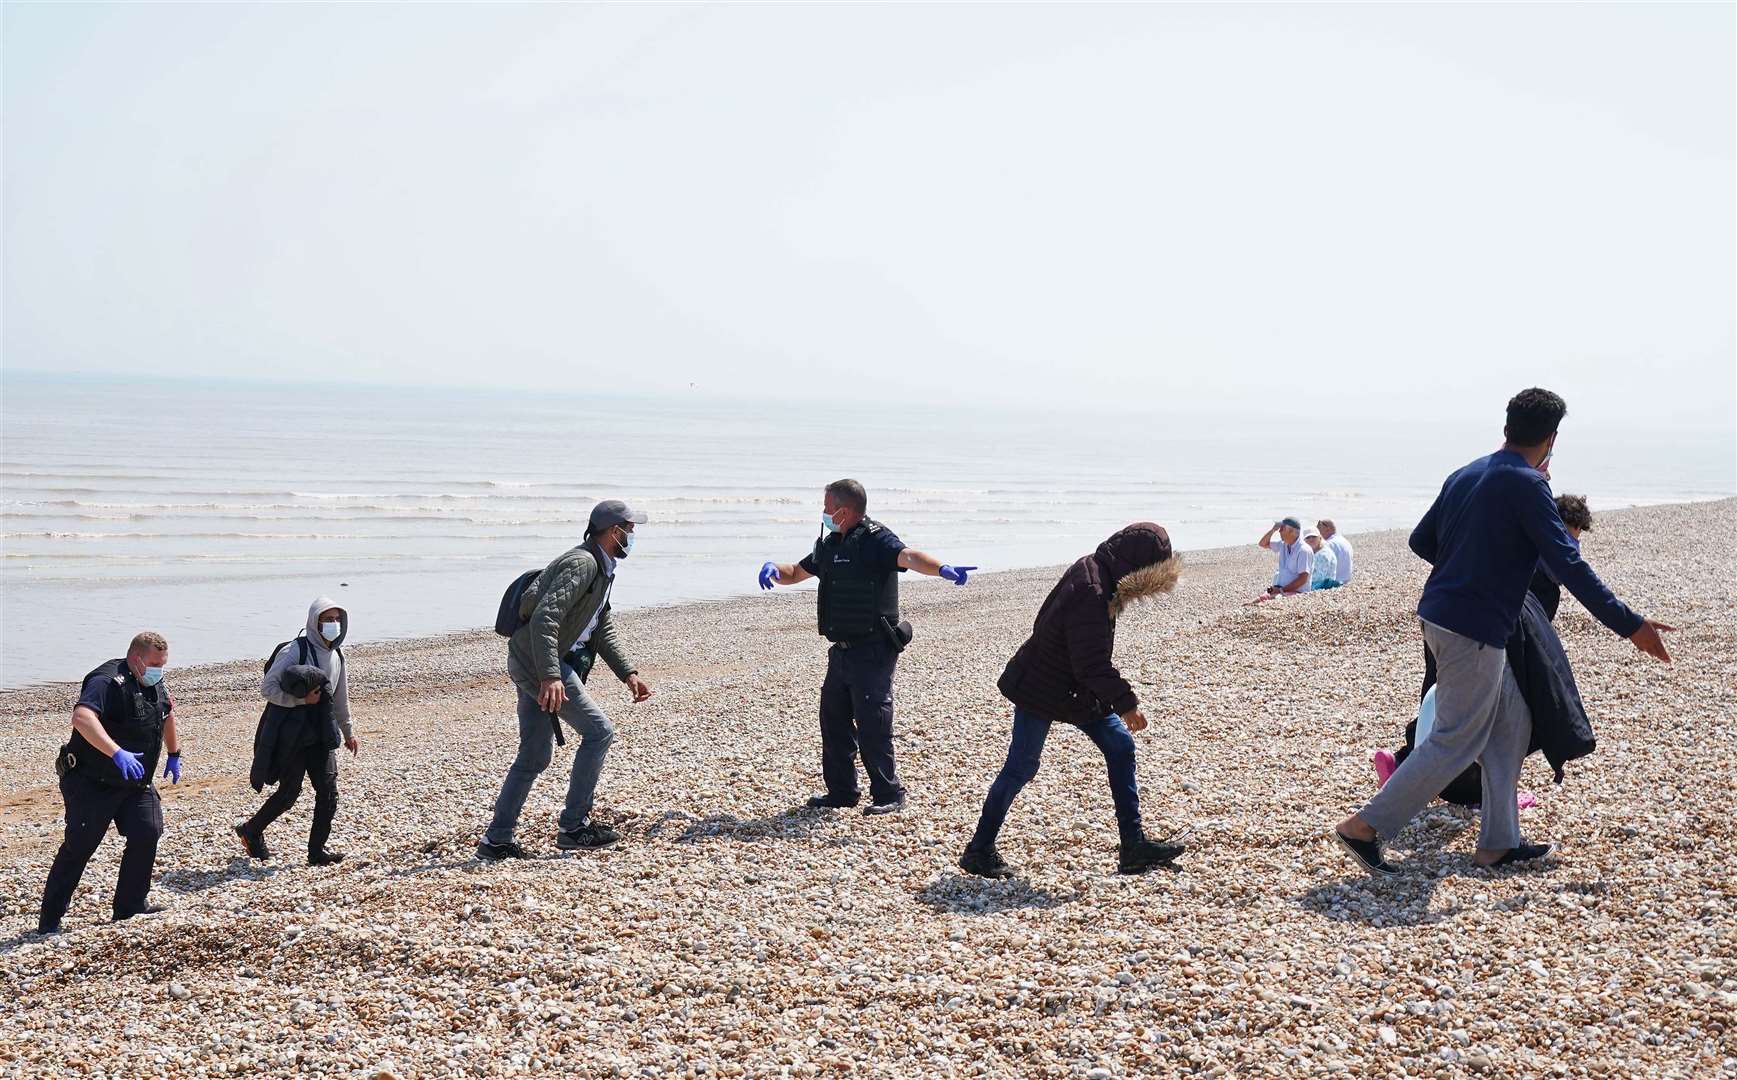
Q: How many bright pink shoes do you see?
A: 2